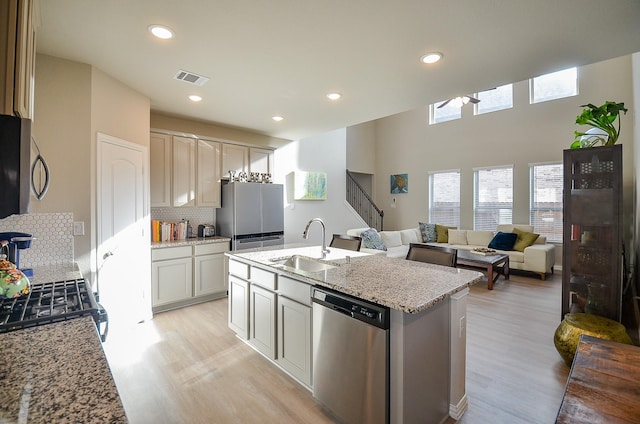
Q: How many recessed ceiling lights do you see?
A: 5